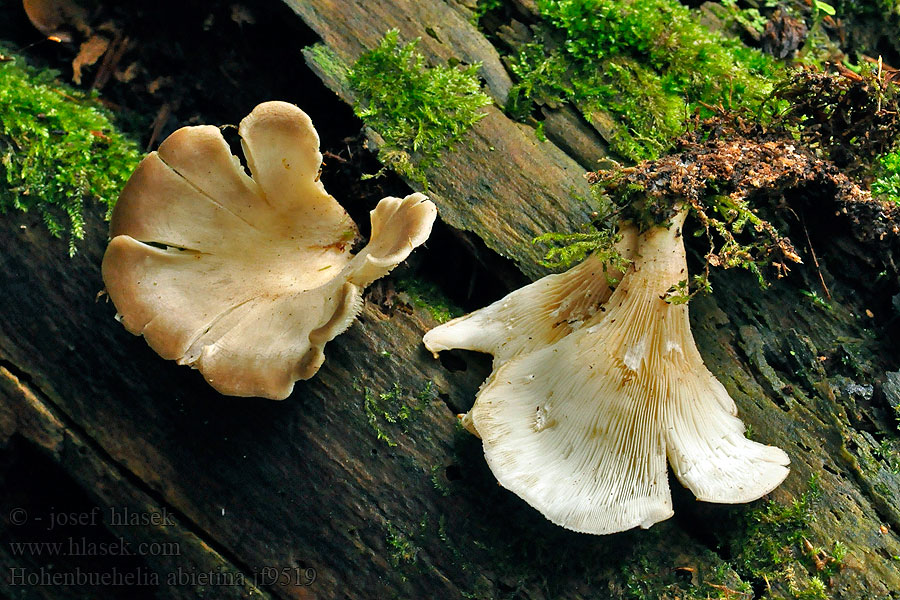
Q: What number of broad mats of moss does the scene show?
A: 3